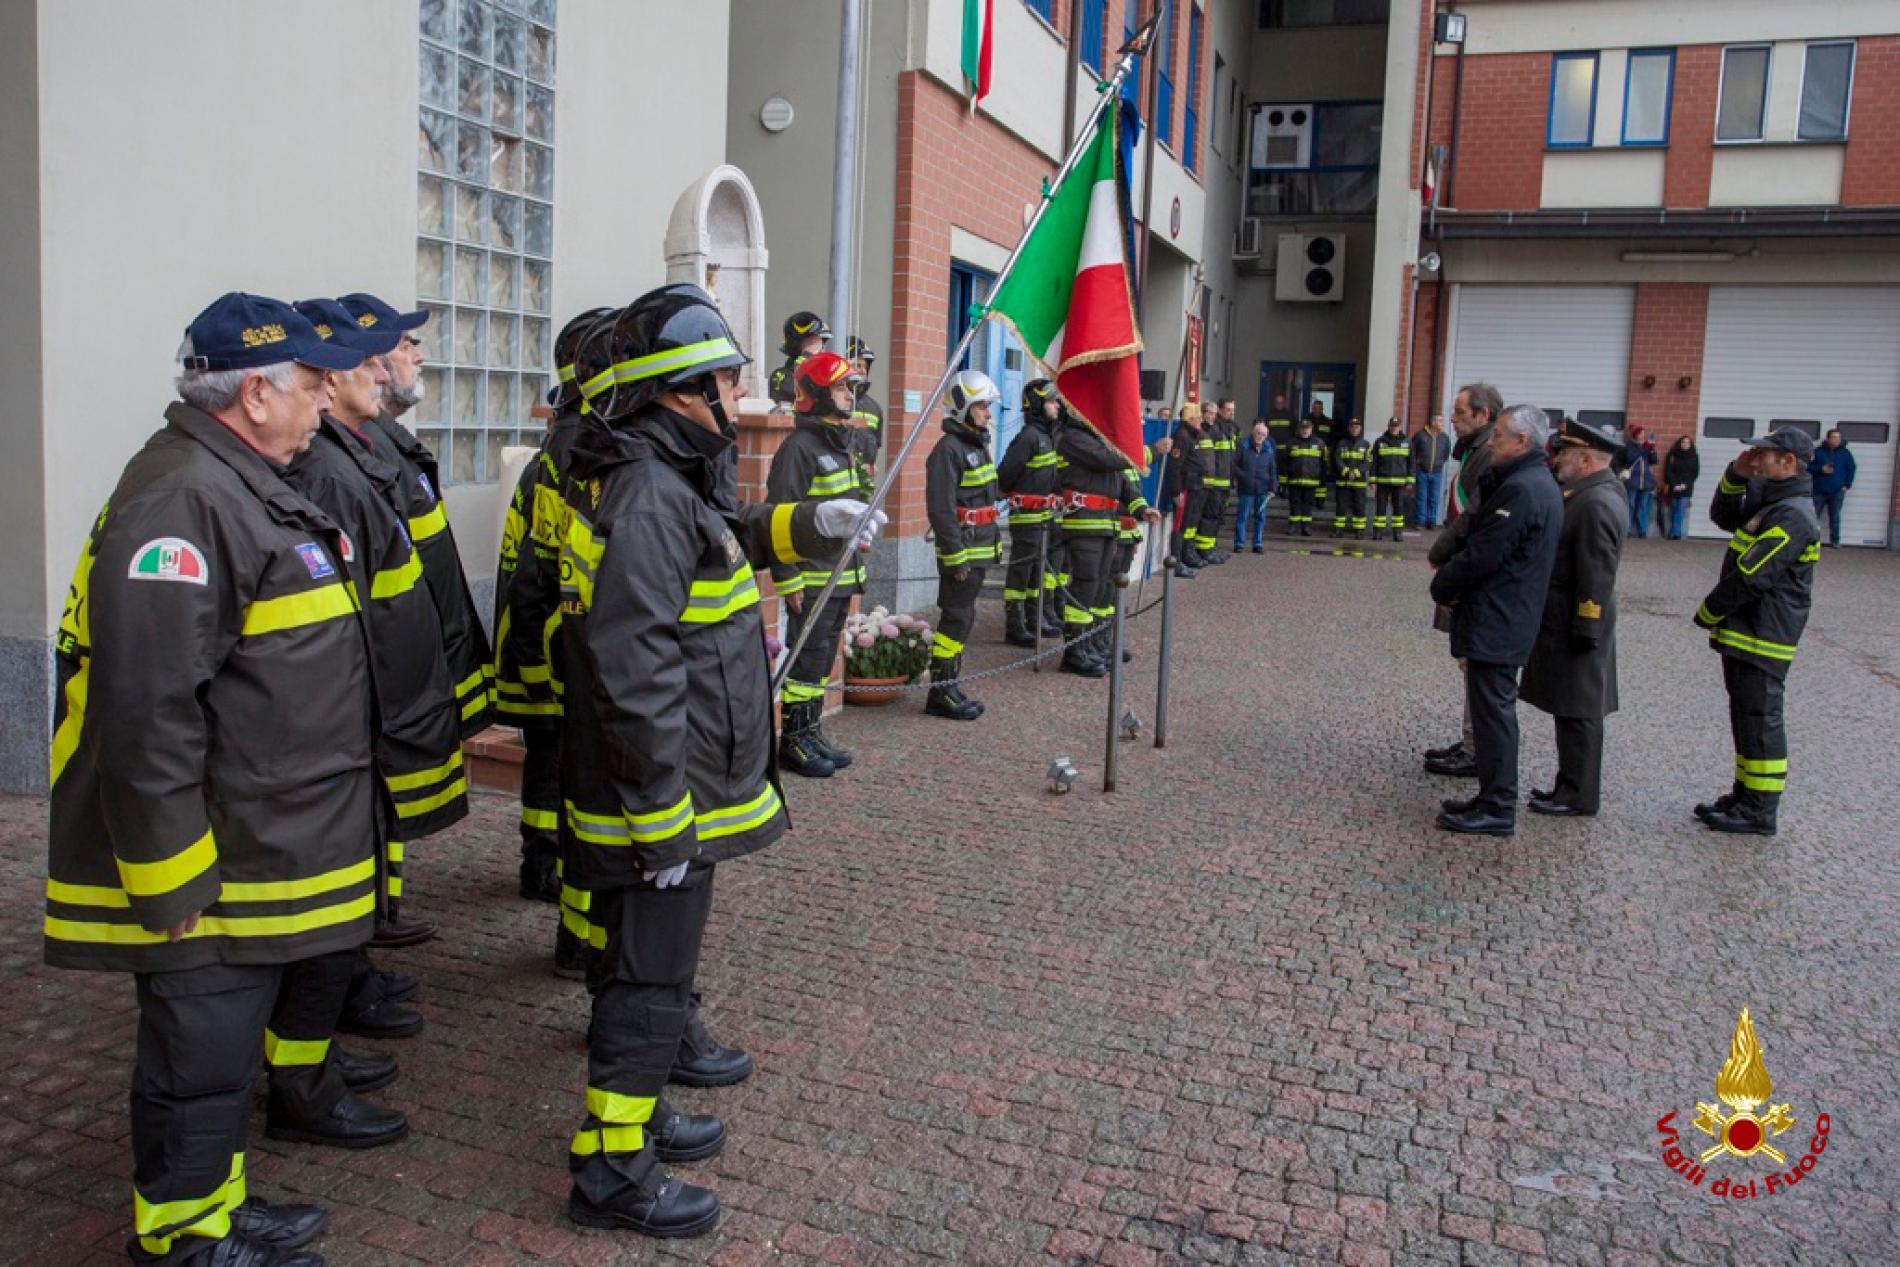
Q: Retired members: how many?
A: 3